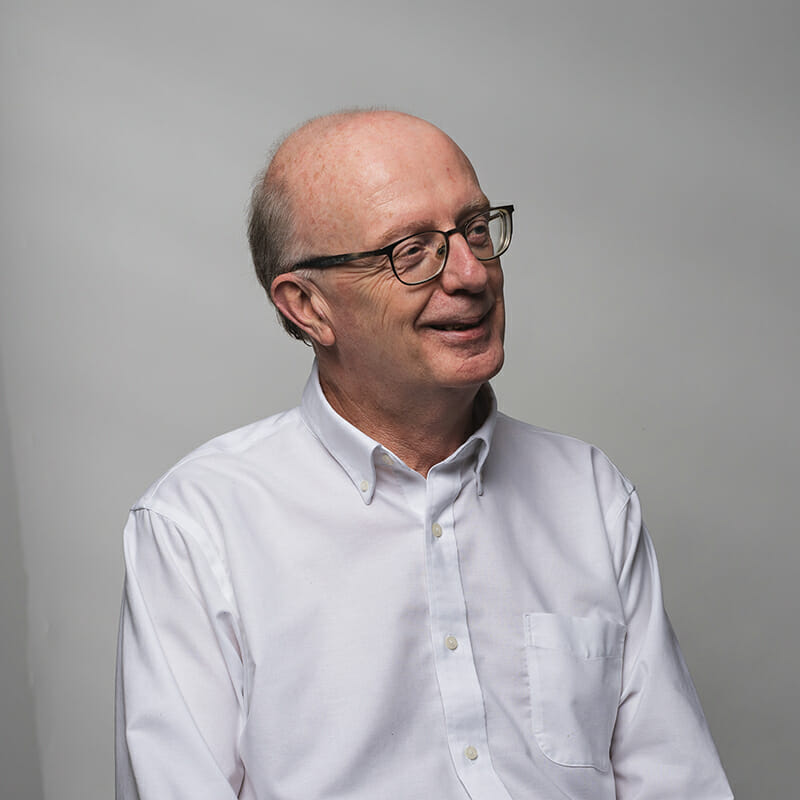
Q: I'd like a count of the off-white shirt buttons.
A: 5